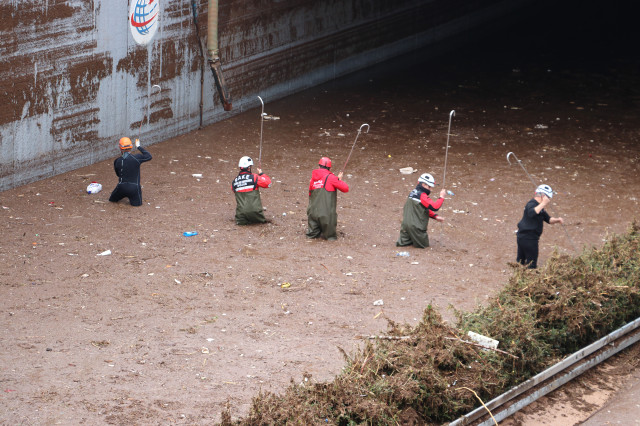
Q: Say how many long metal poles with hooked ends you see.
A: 5